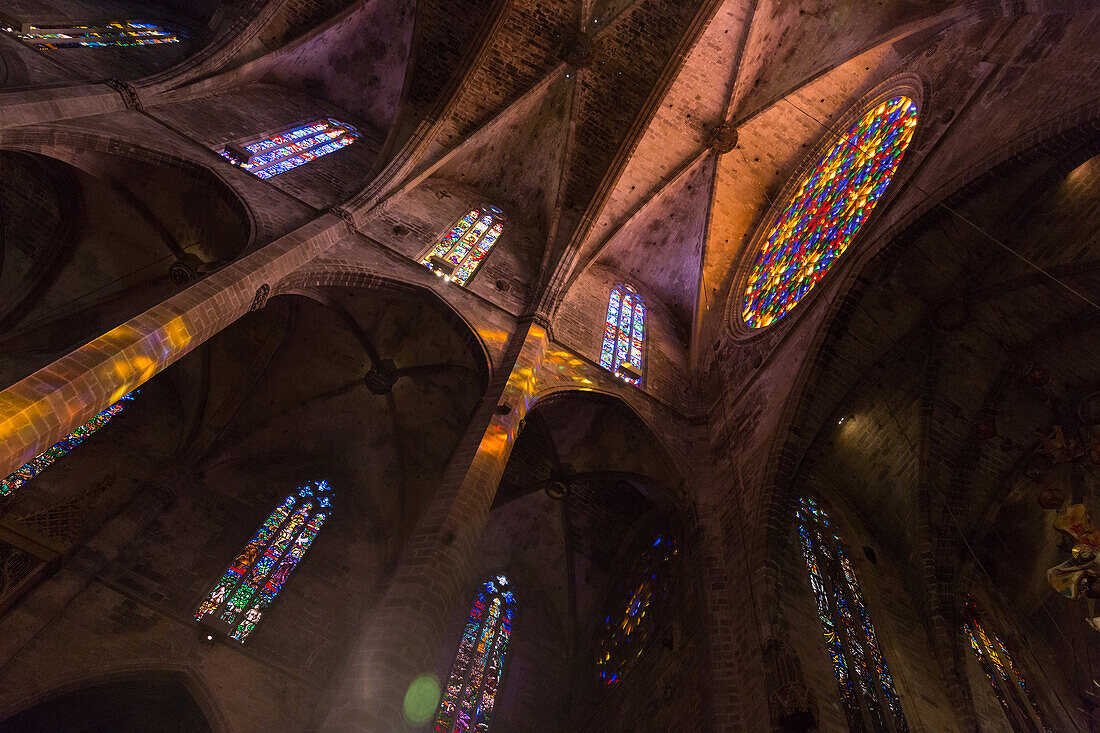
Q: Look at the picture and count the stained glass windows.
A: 11